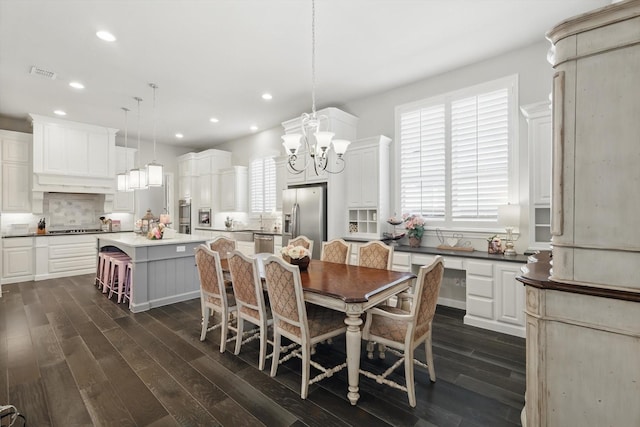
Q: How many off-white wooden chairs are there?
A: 8